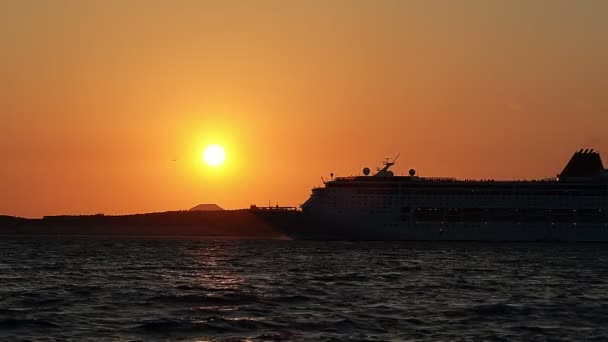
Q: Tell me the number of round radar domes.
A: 2